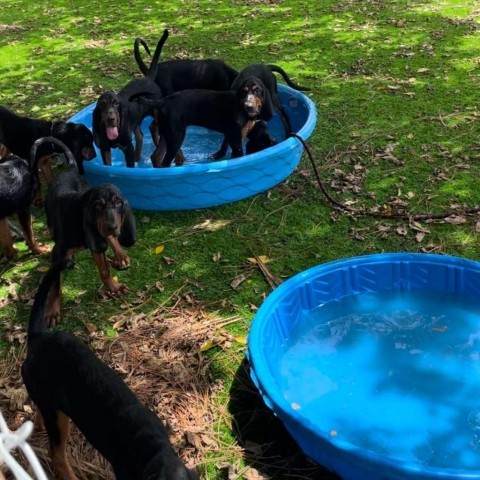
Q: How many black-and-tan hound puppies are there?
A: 8